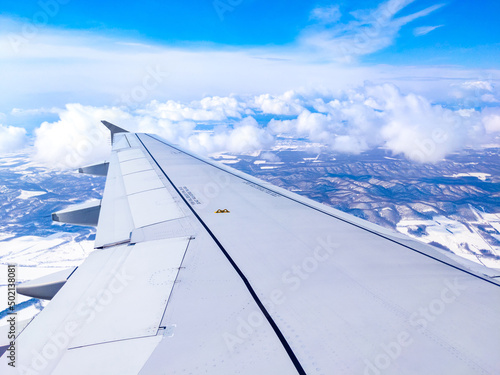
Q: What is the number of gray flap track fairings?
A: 3